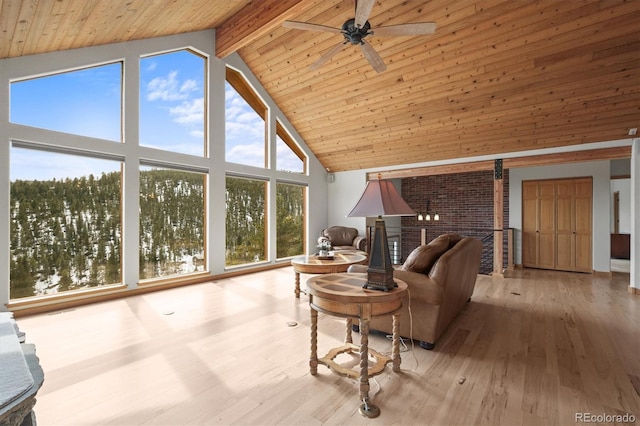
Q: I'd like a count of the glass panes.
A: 8